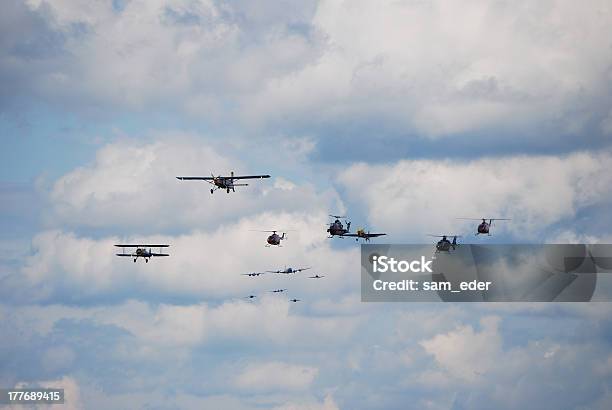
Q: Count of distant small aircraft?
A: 6